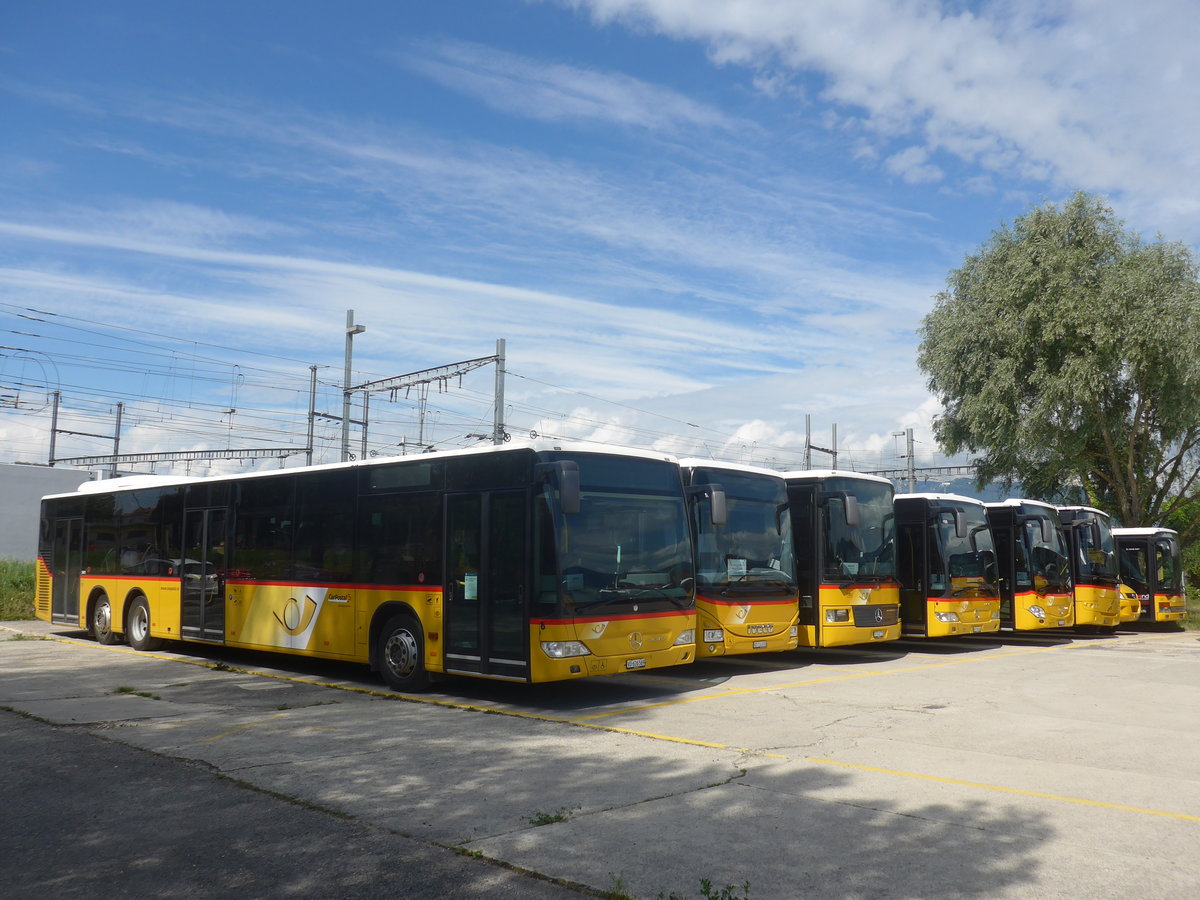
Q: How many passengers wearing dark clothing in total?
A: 0